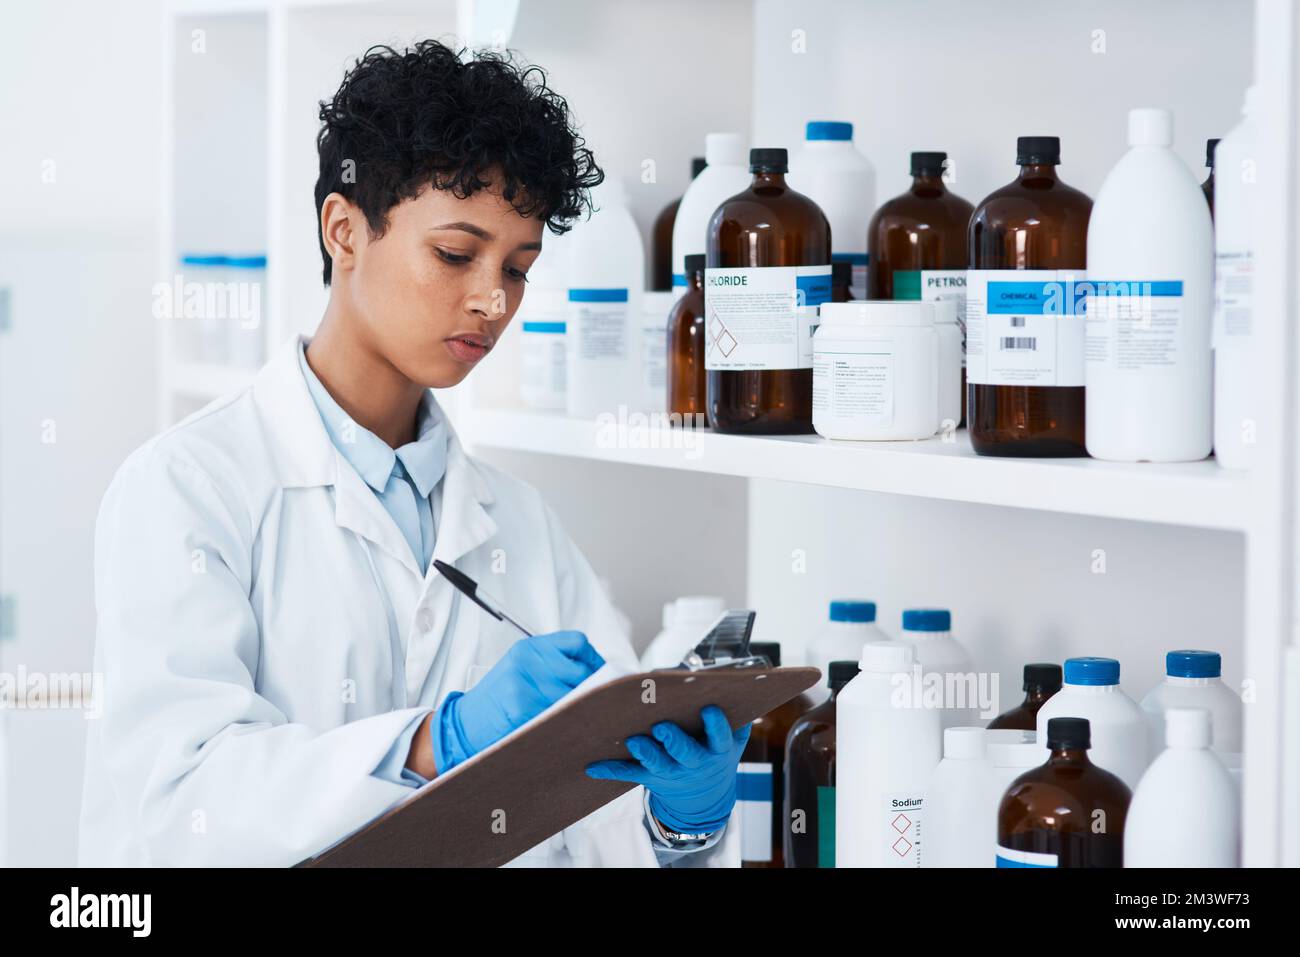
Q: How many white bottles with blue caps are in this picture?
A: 5